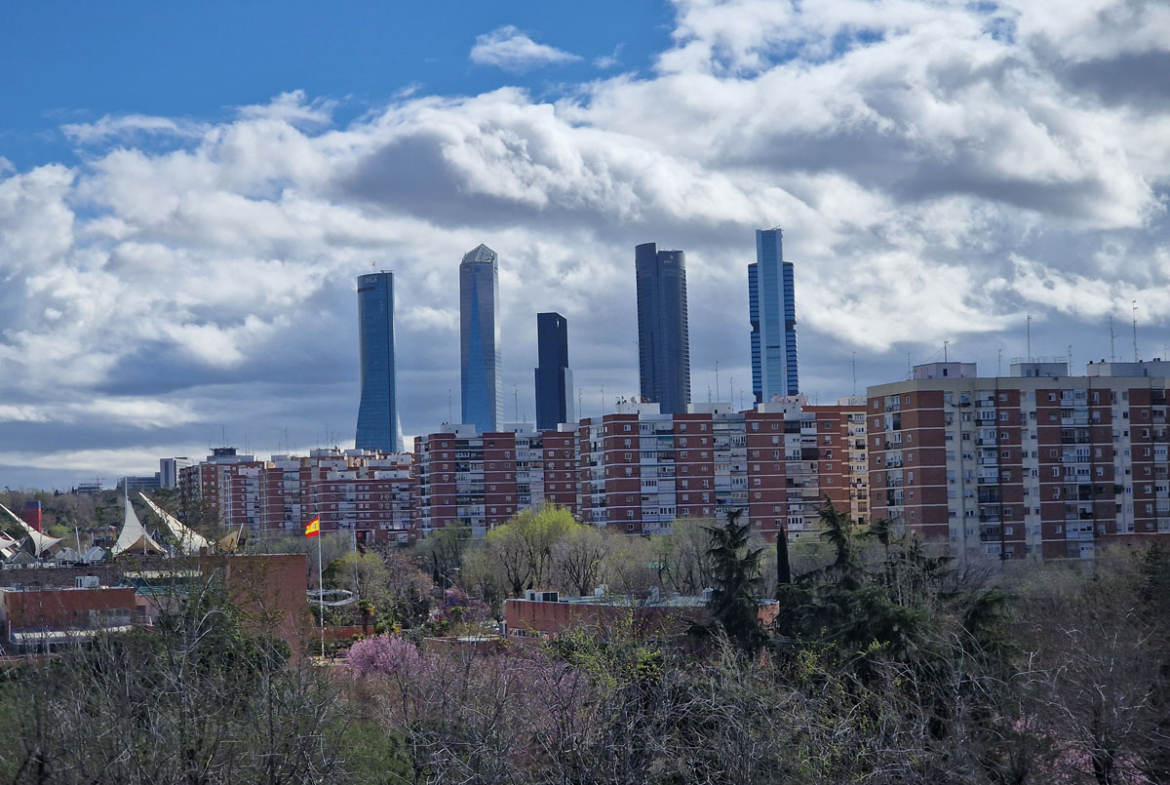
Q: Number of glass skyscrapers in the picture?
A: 5